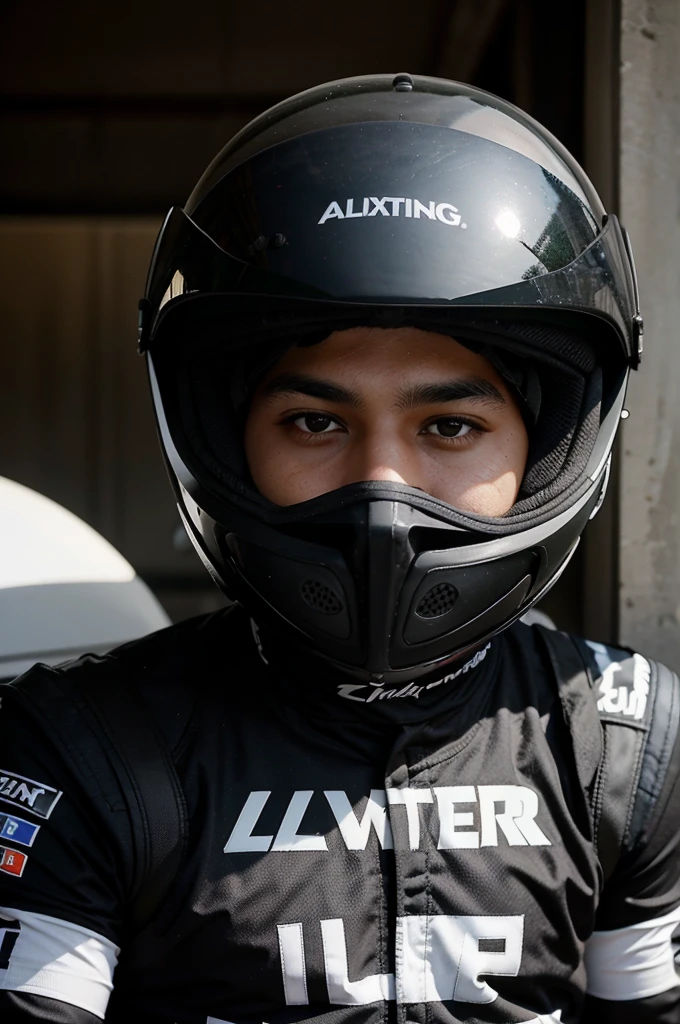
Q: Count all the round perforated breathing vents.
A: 2